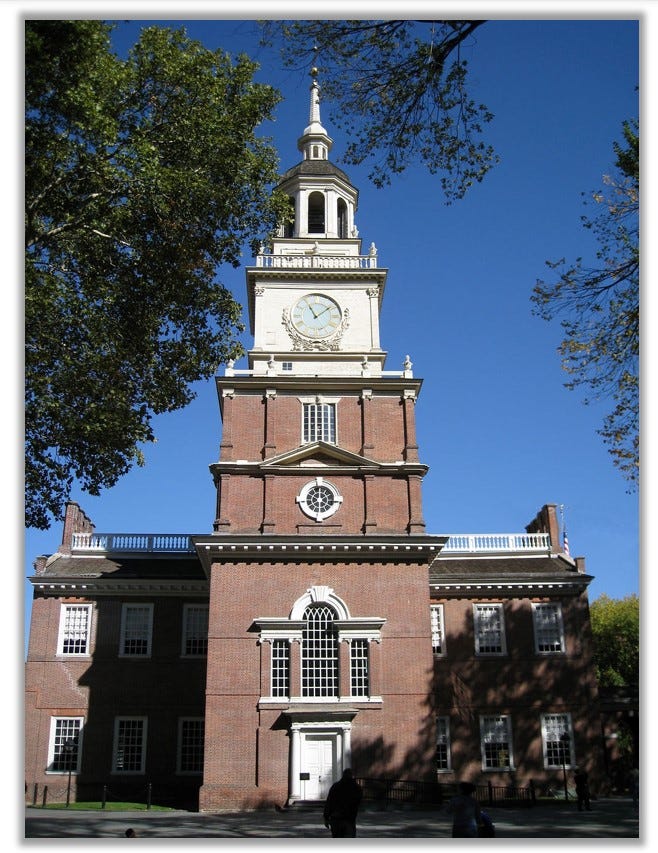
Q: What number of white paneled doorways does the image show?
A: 1